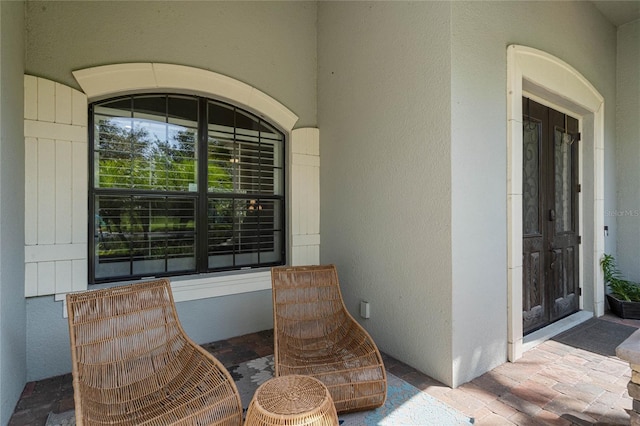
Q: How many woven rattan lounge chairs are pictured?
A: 2